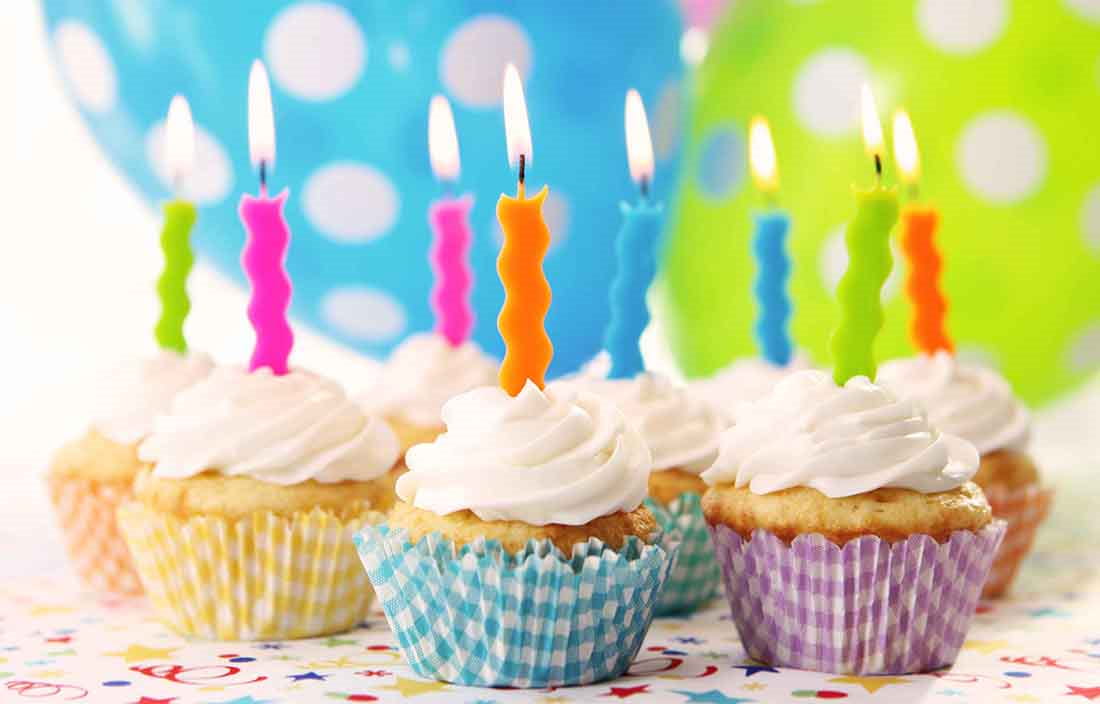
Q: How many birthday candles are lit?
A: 8